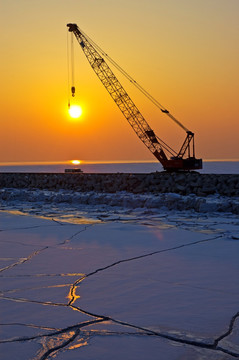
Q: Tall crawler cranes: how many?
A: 1